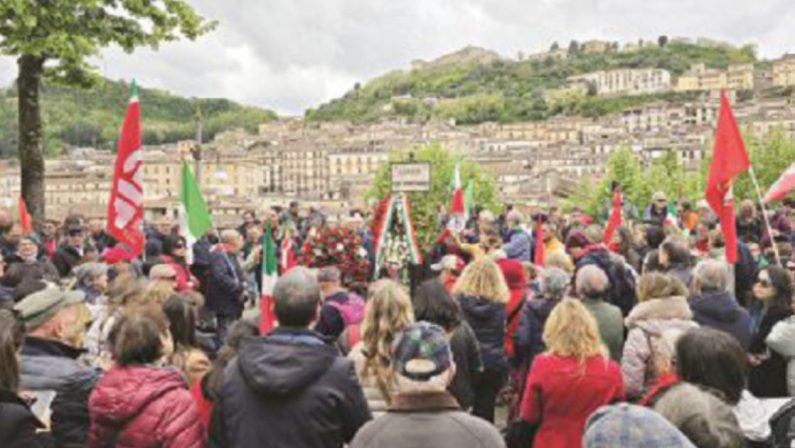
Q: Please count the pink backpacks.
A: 1